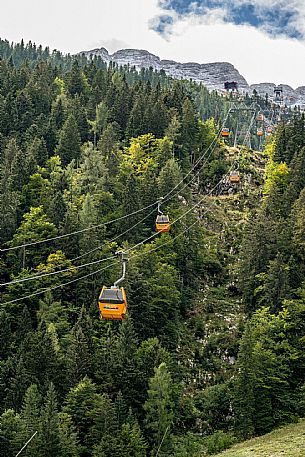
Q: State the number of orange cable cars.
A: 7